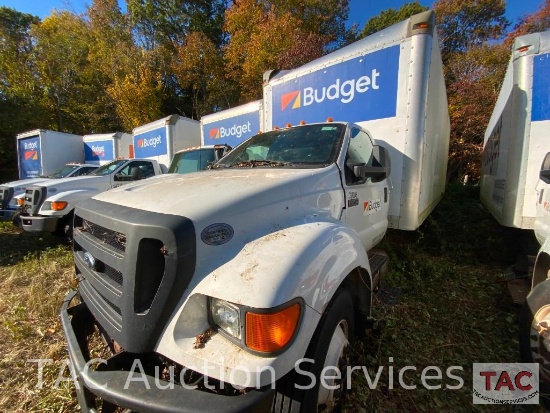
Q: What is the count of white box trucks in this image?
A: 6